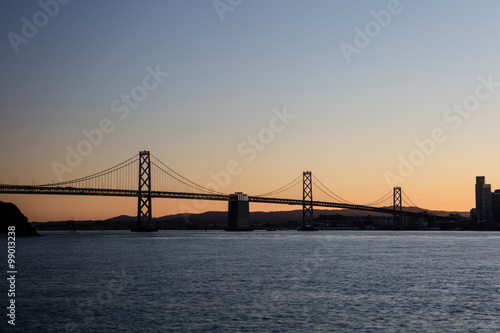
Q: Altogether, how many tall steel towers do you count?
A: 3